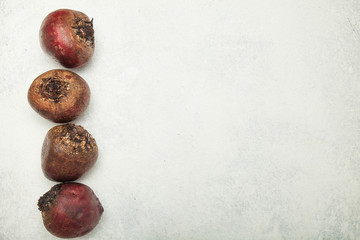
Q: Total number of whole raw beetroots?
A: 4